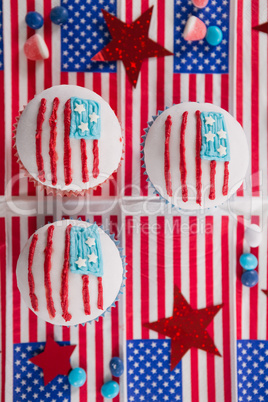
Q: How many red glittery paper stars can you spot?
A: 2